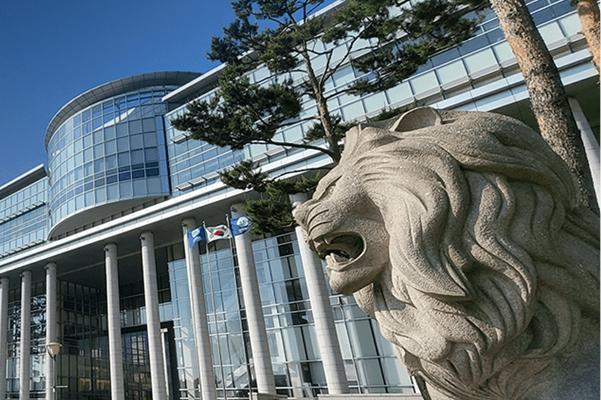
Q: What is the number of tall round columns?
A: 9